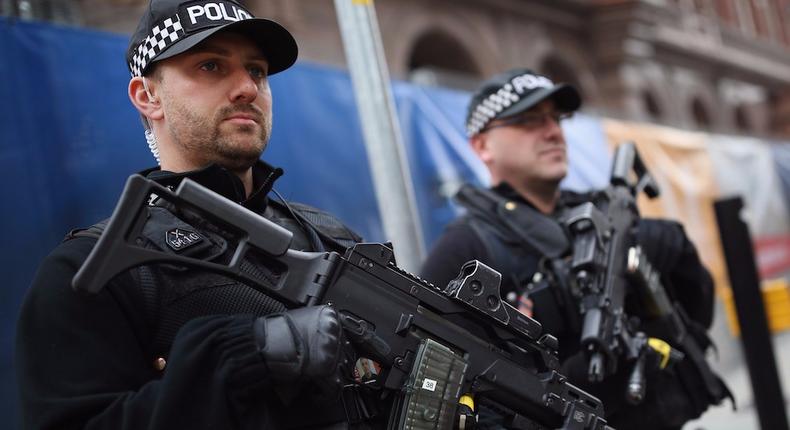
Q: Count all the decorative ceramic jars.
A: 0